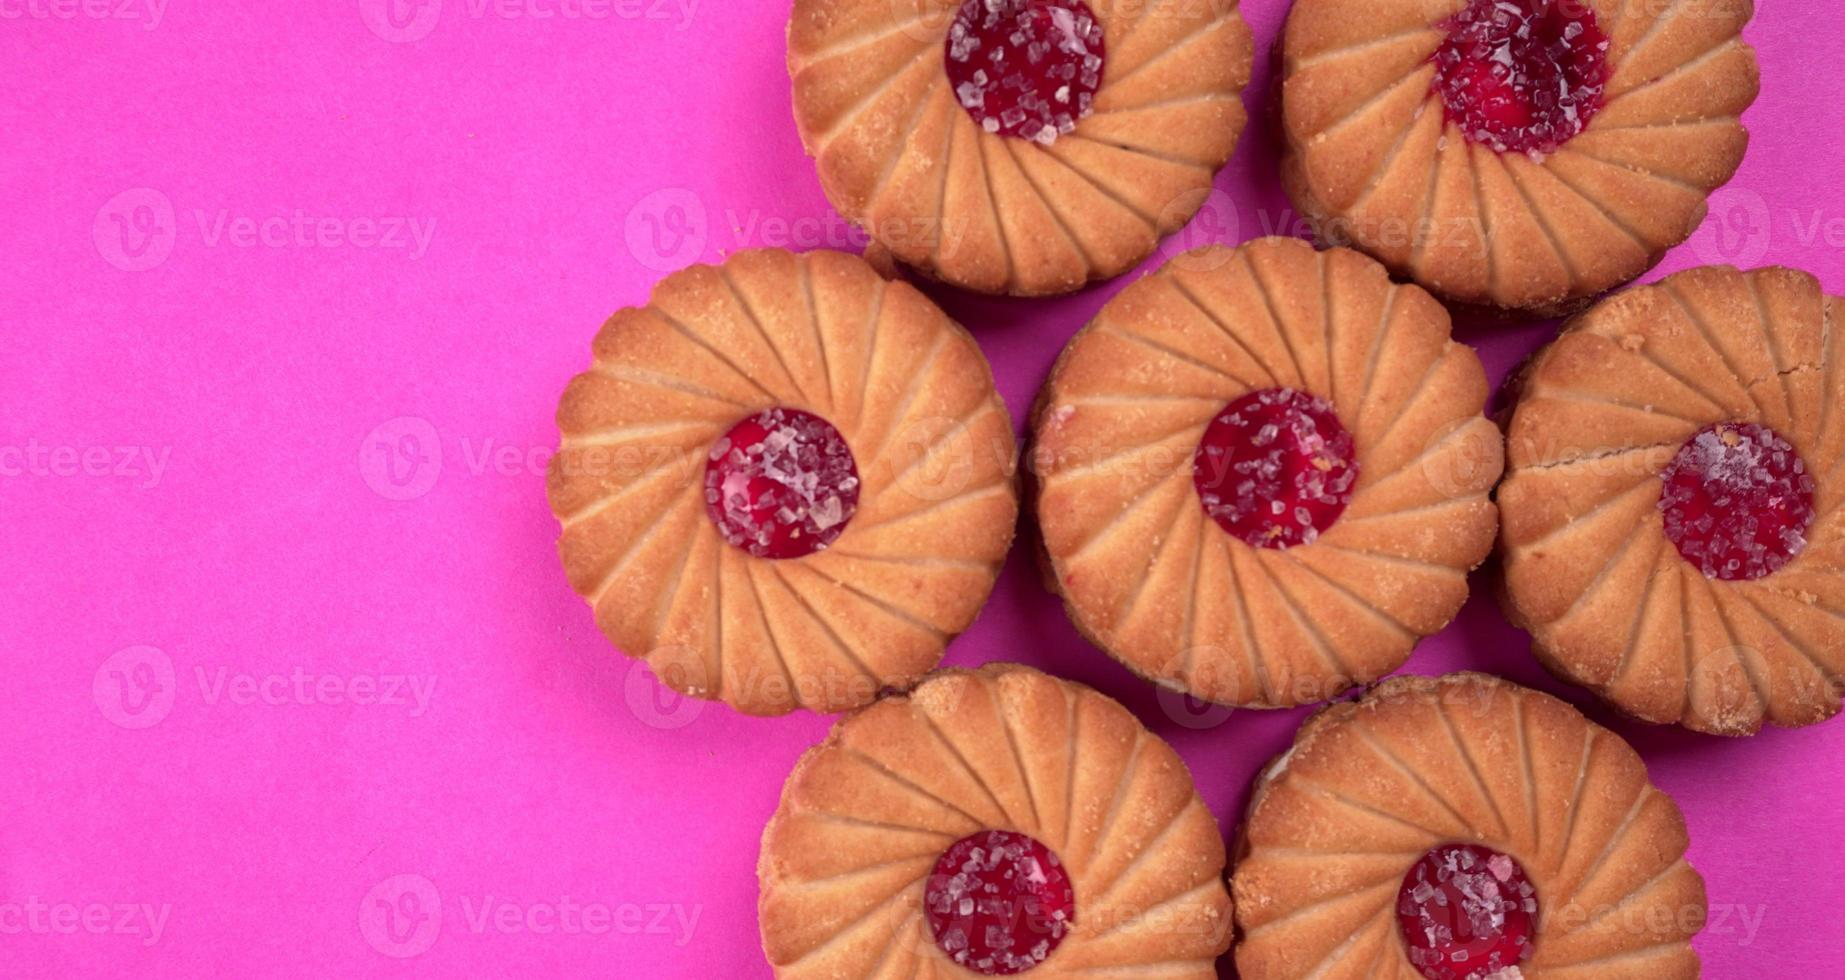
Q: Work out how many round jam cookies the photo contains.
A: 7